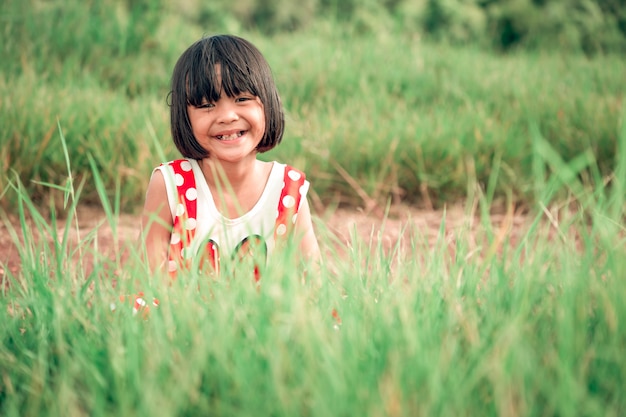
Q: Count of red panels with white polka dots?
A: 2